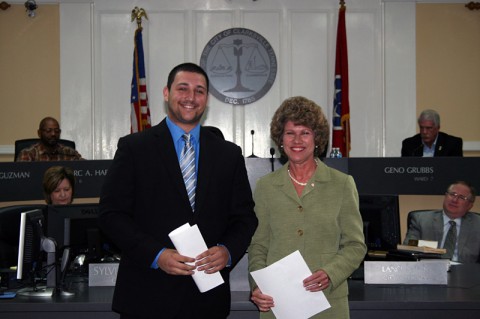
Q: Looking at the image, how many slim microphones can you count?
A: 2